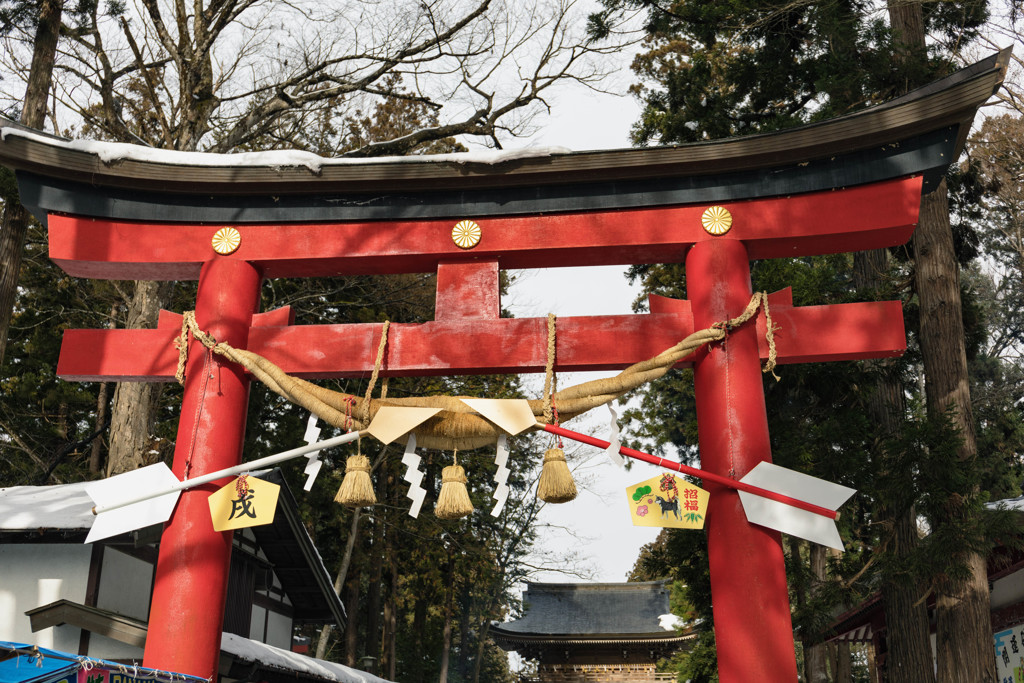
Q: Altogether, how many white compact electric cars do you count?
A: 0